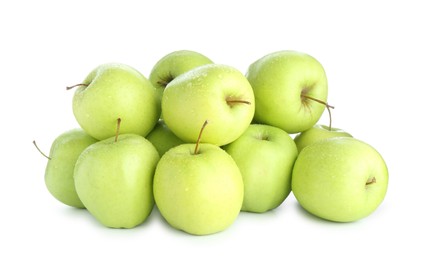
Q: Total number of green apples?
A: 11